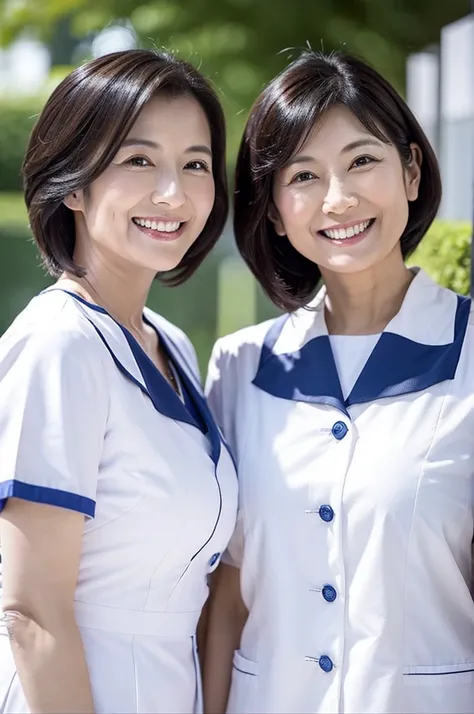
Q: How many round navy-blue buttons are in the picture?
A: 5